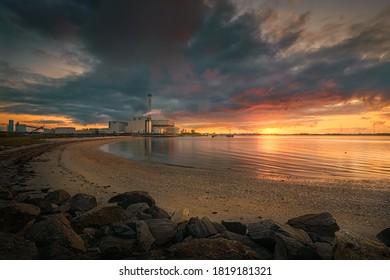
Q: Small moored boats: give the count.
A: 2